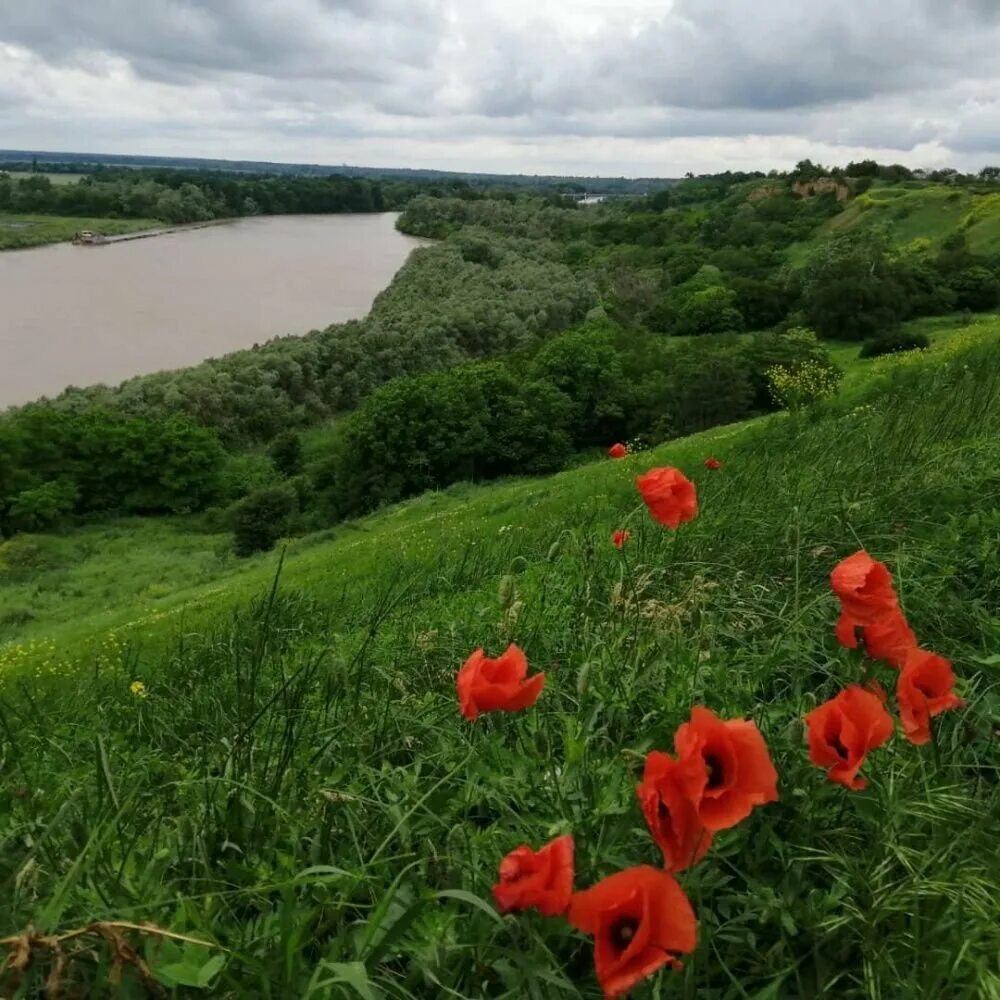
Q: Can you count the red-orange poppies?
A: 13